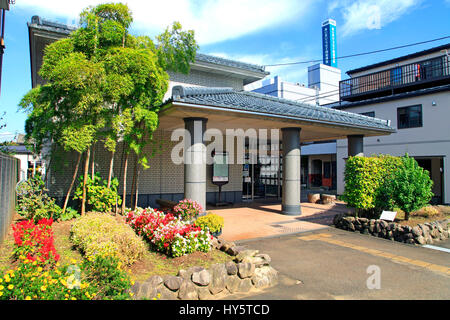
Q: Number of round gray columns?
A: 3